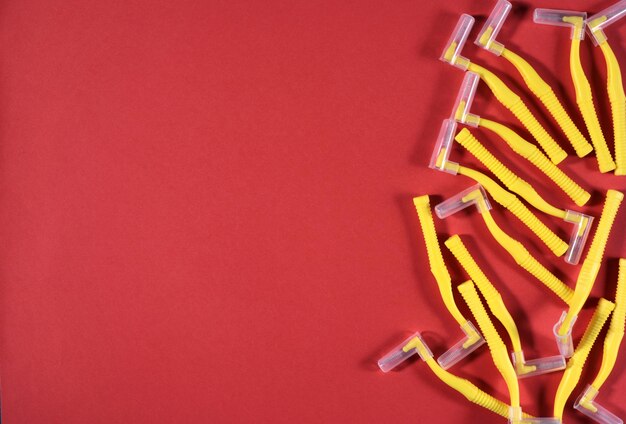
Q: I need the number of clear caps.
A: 14